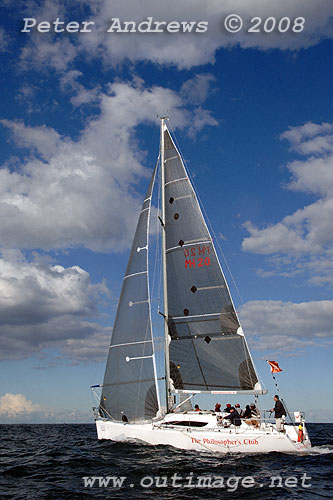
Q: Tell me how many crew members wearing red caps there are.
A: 3